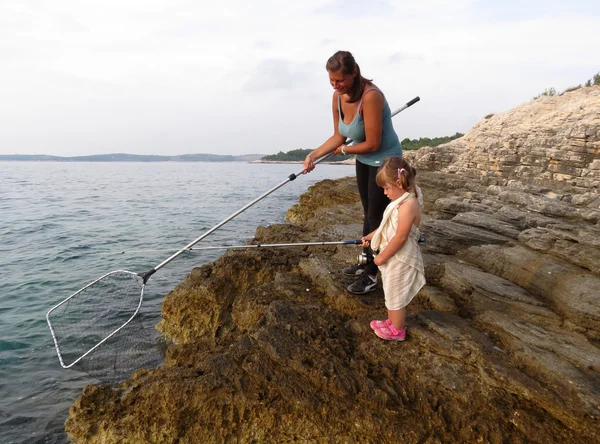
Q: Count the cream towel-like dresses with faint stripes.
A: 1